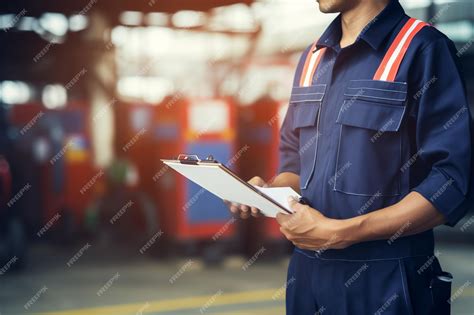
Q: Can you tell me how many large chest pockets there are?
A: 2